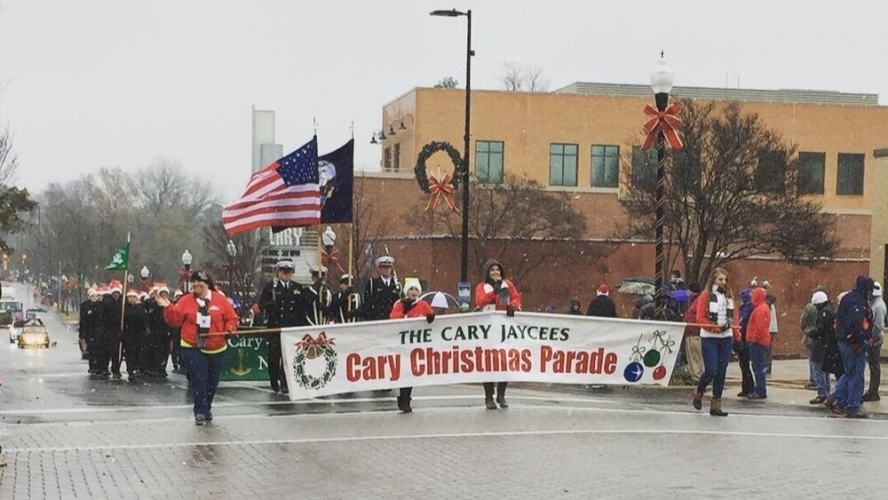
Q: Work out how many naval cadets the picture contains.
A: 4